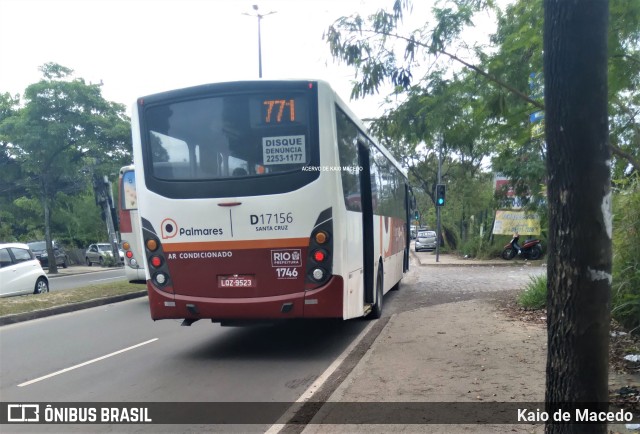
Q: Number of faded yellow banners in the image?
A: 1